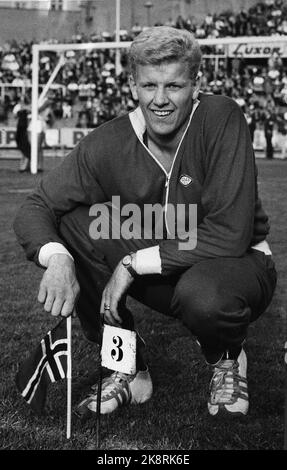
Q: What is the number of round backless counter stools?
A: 0